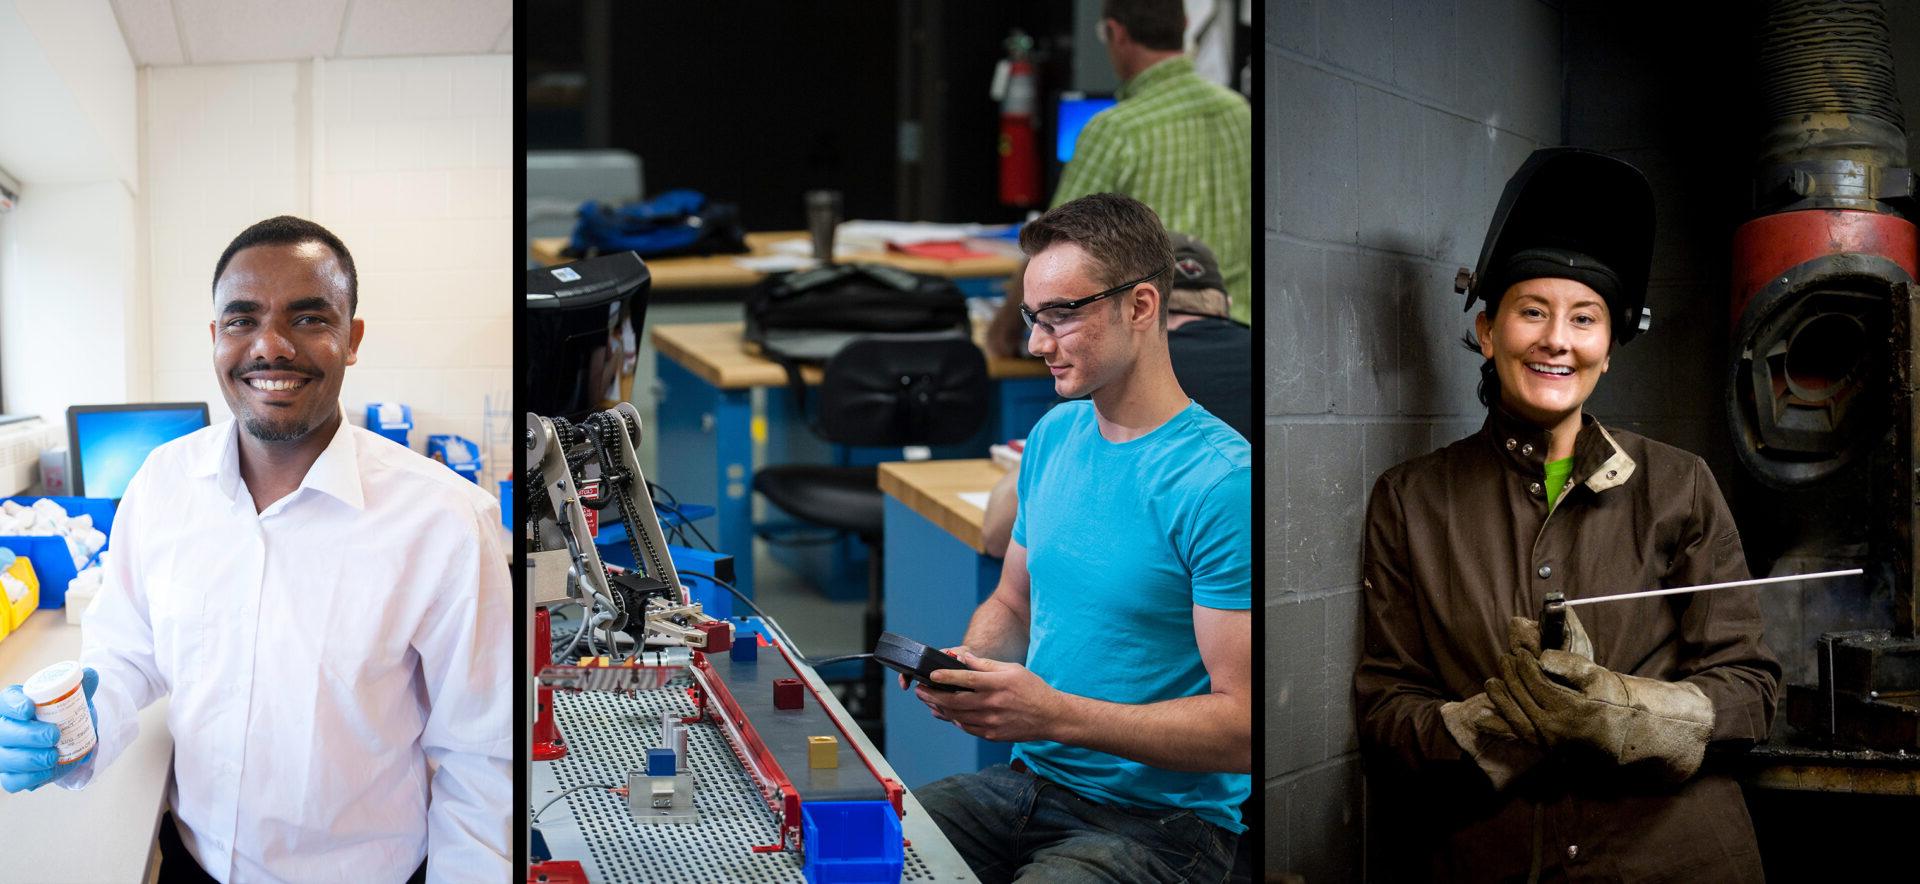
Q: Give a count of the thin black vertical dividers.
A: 2